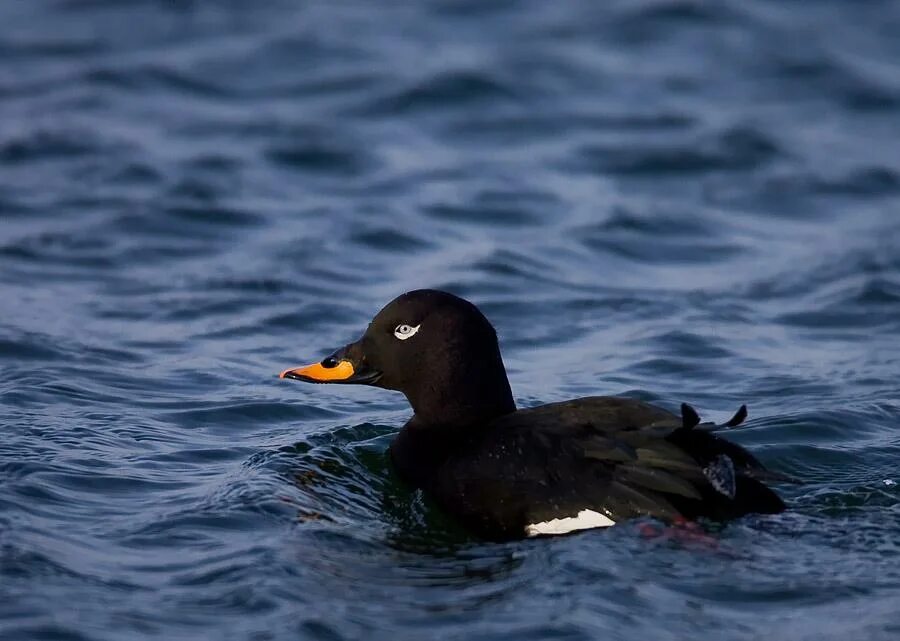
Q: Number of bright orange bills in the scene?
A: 1